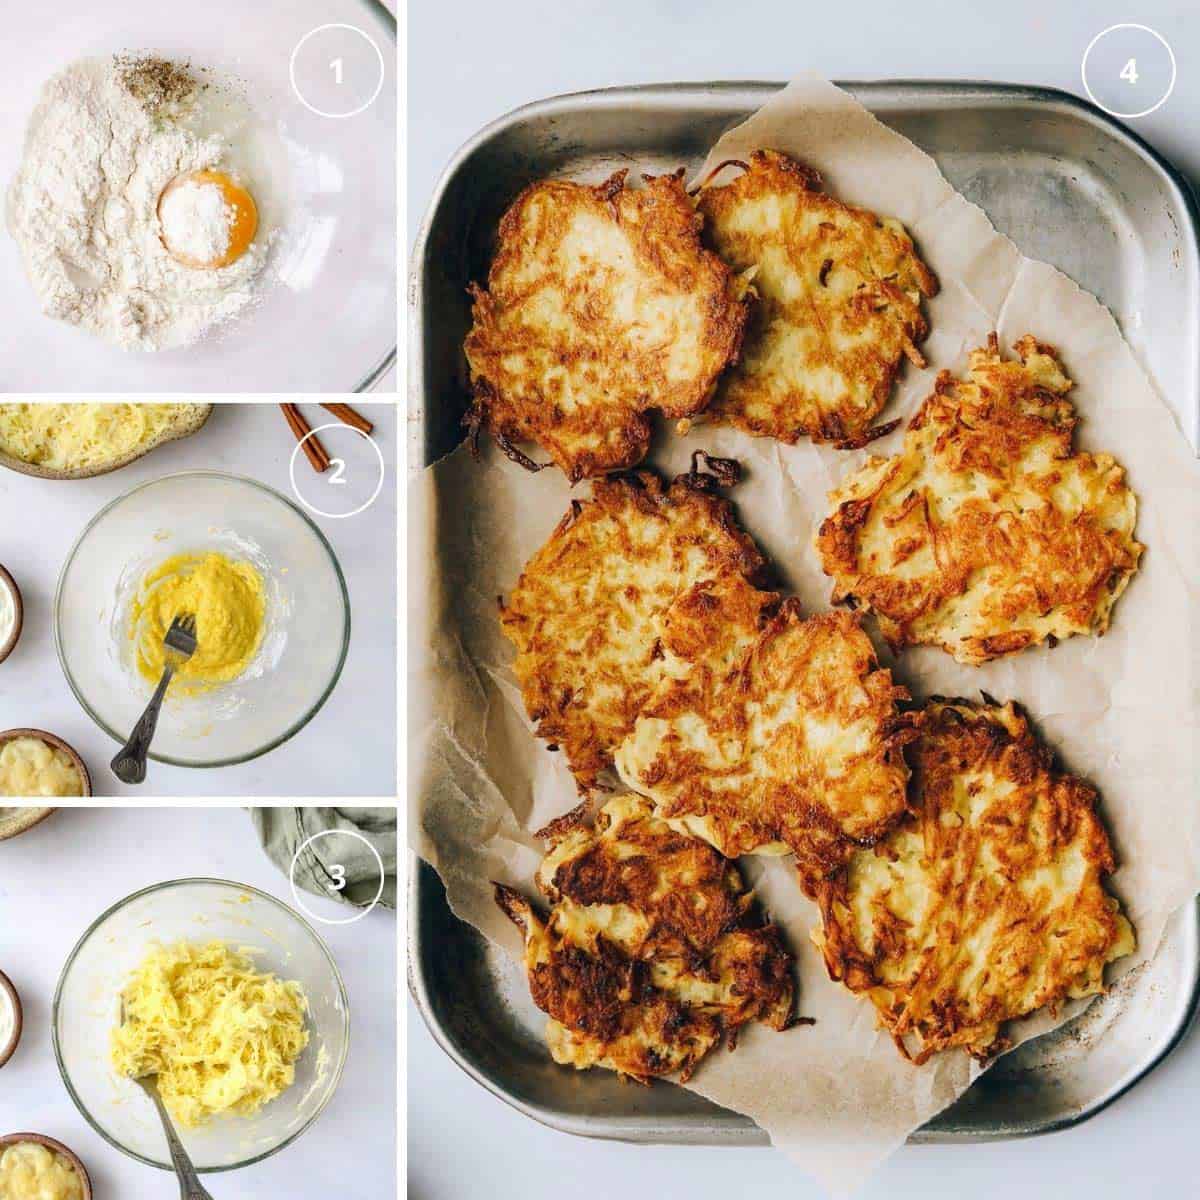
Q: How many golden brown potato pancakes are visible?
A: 7